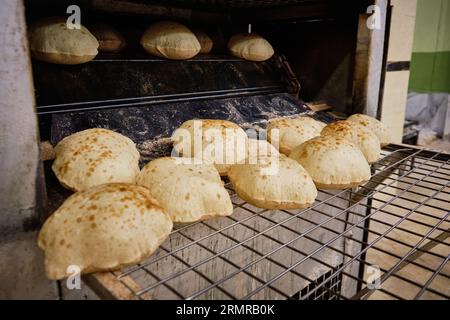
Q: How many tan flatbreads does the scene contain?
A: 15